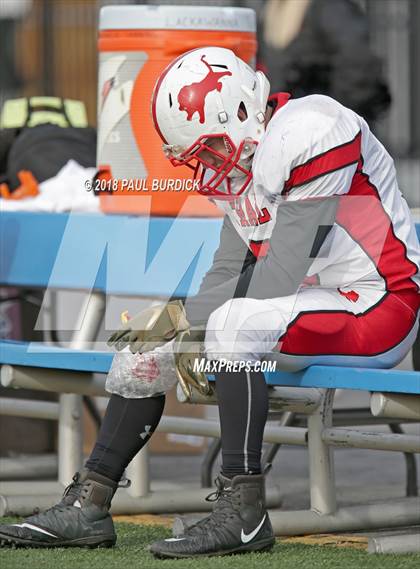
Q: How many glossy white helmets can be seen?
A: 1